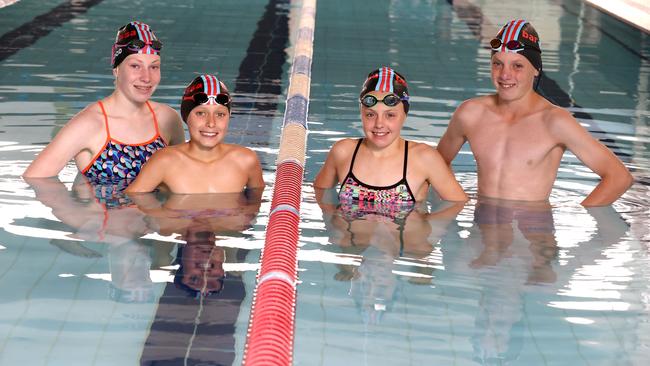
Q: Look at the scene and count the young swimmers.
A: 4